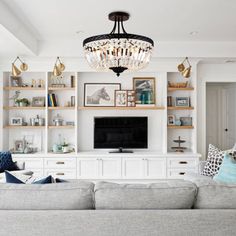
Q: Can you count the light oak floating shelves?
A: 10